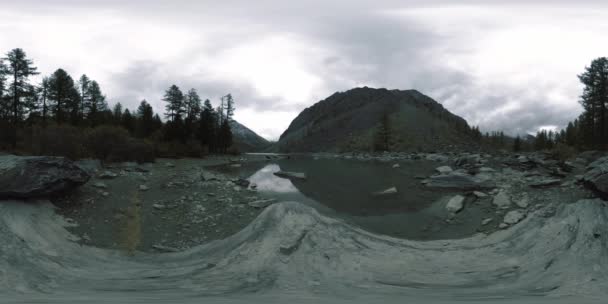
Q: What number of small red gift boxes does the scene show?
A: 0